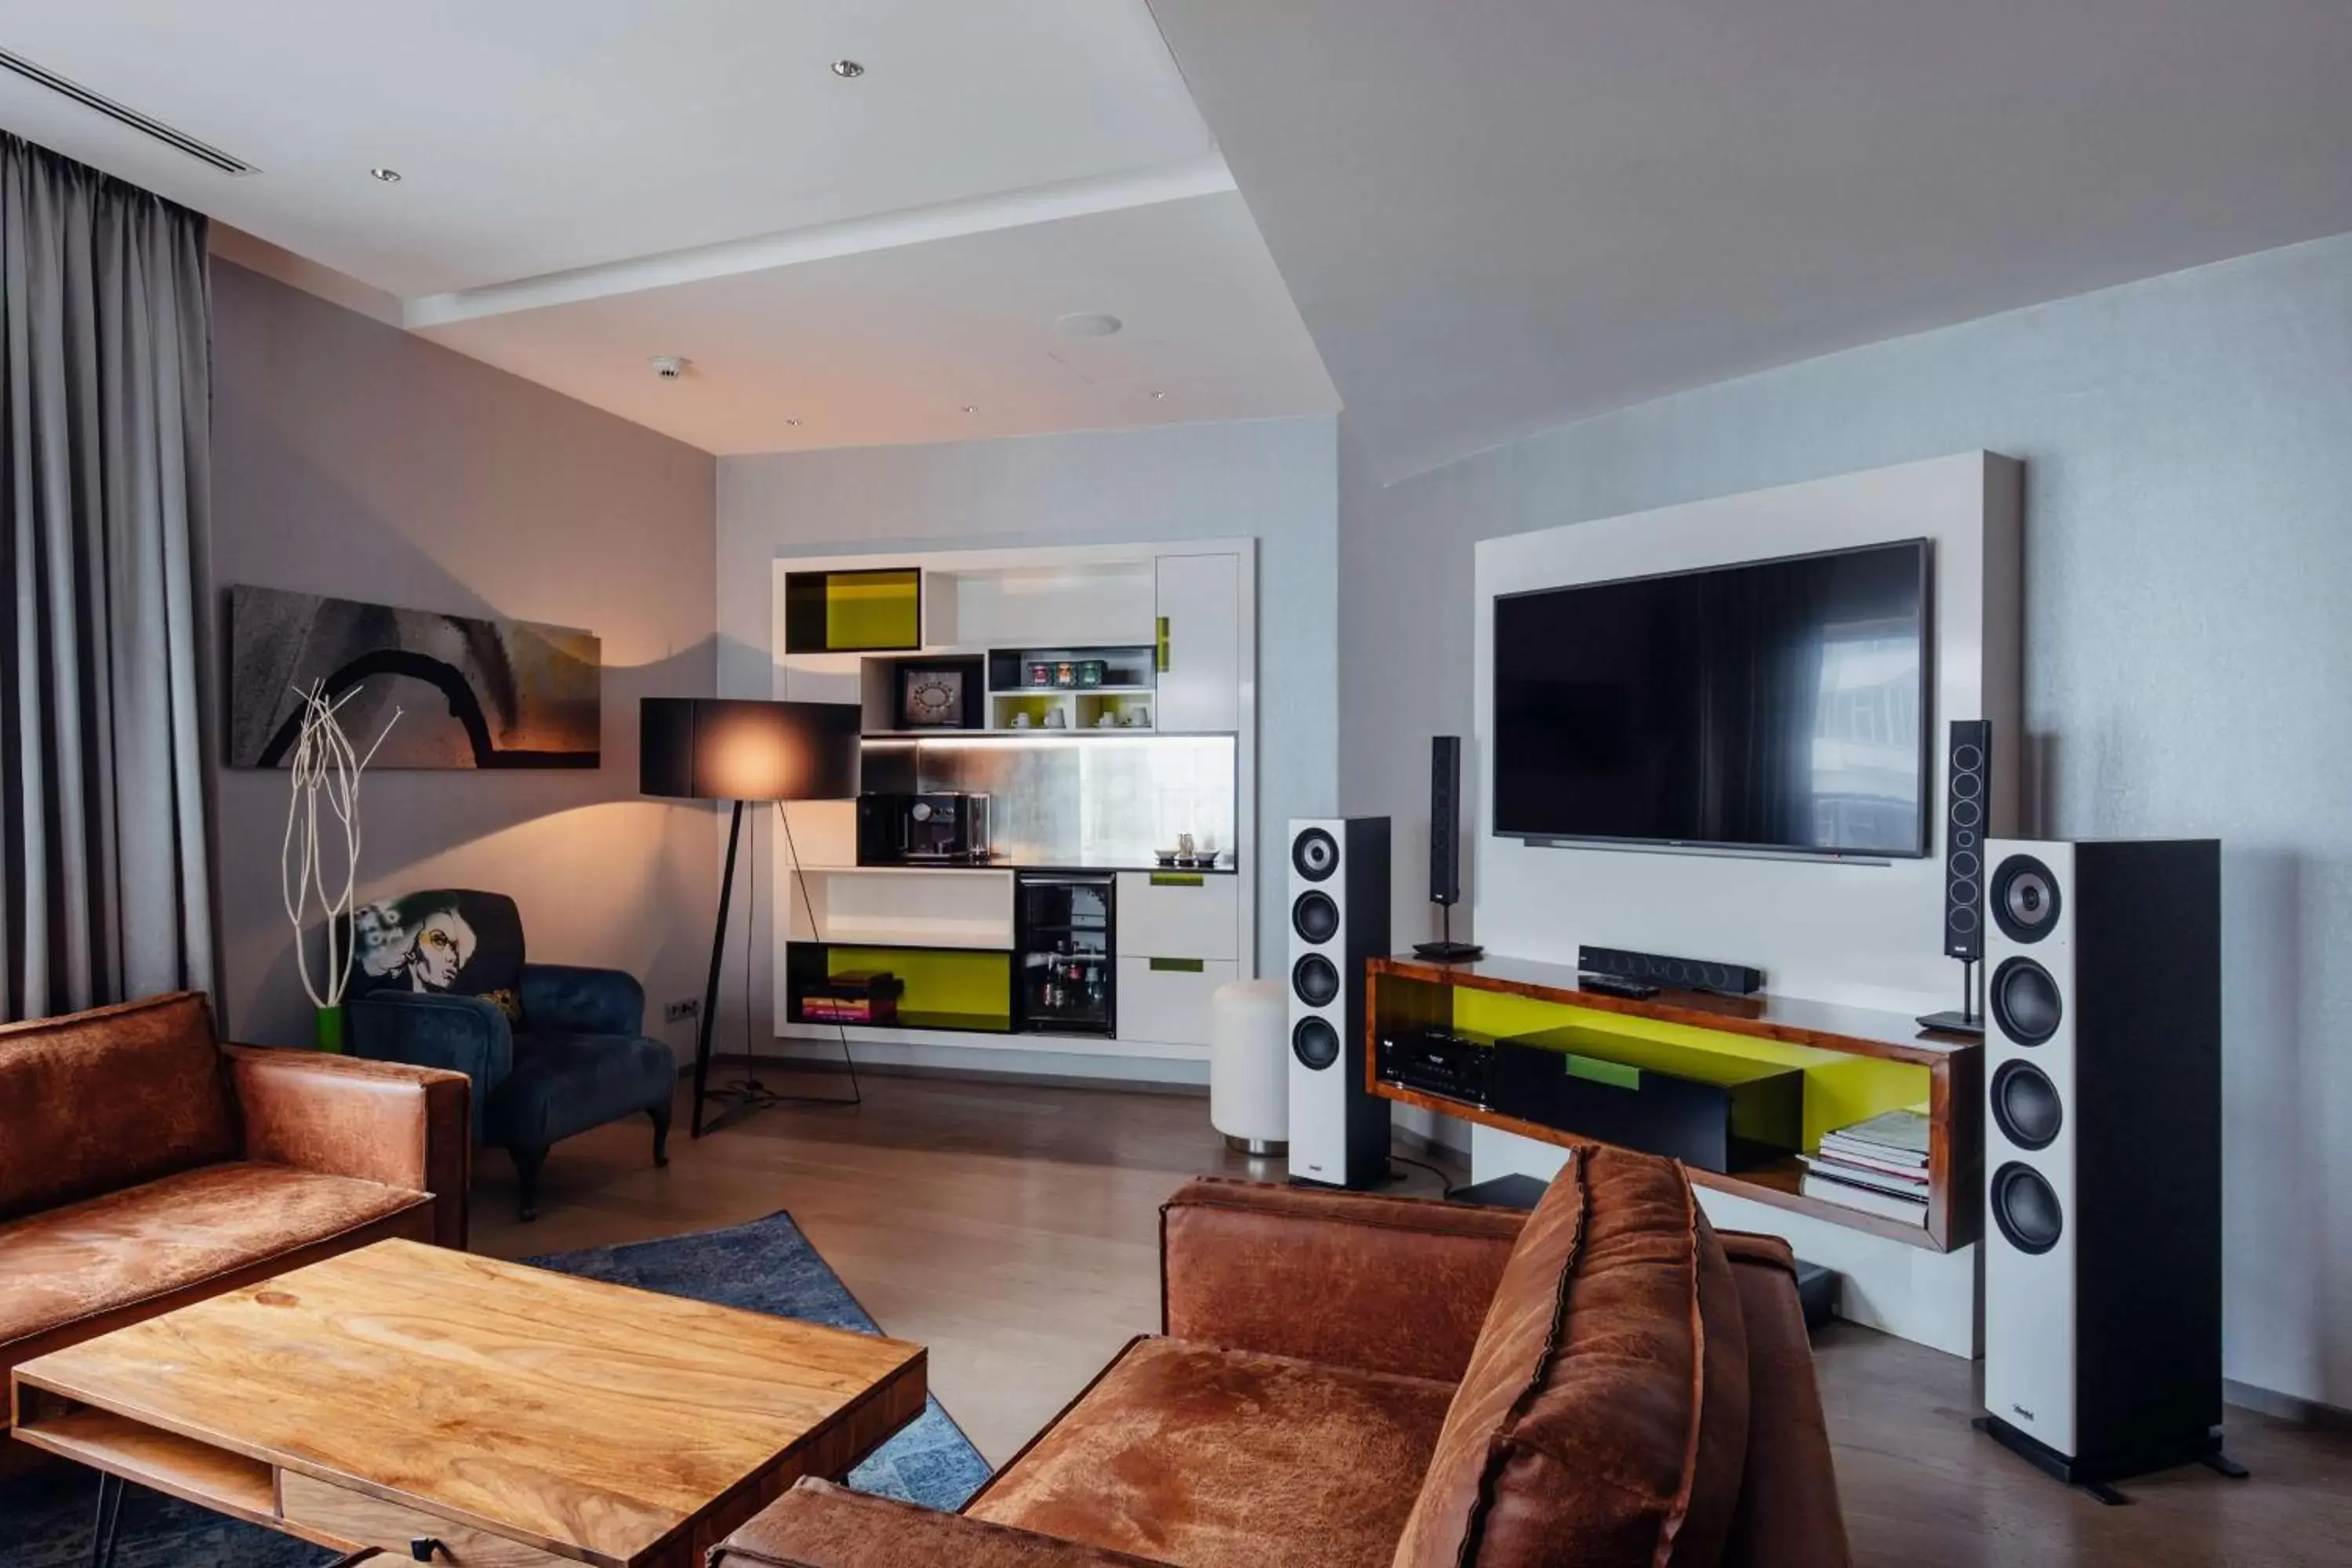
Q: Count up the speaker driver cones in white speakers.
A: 8